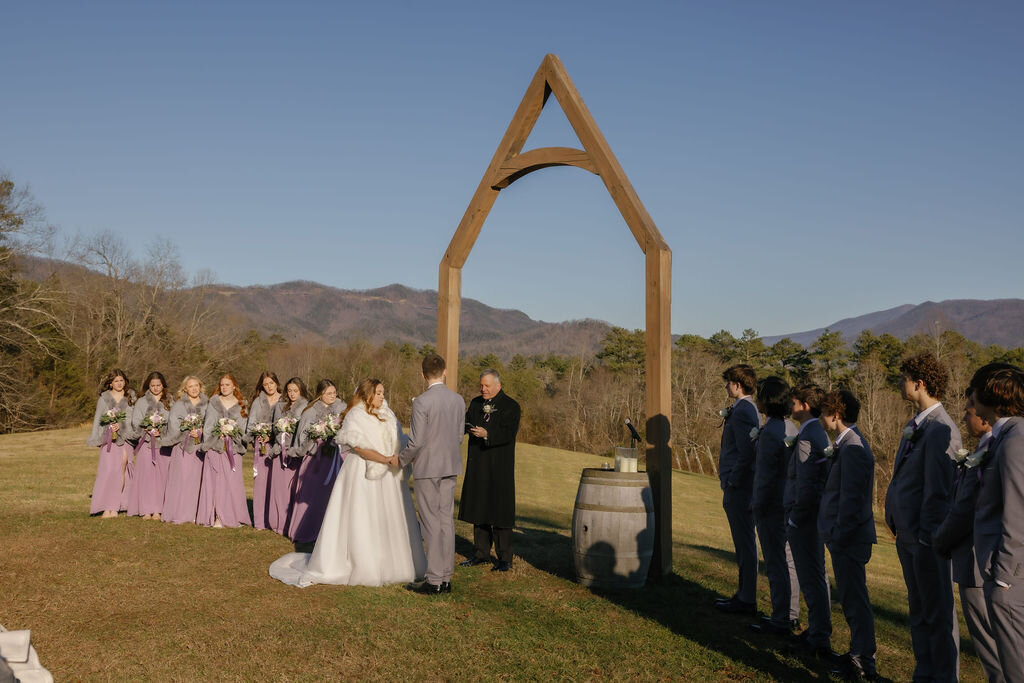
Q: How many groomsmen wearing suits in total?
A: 7